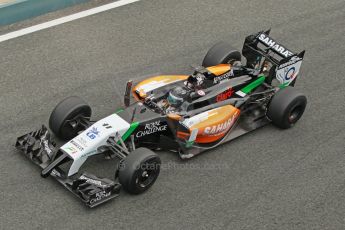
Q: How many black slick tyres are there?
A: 4